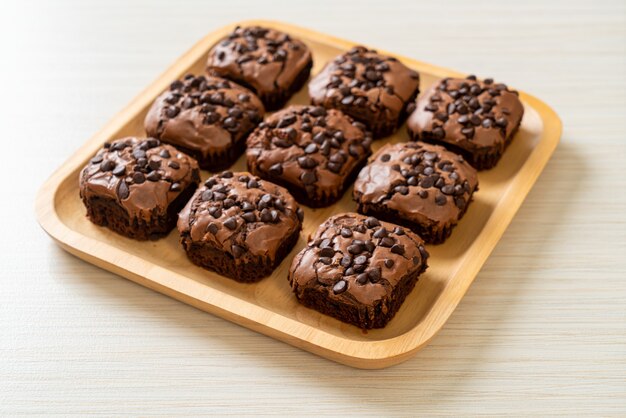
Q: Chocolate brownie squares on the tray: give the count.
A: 9